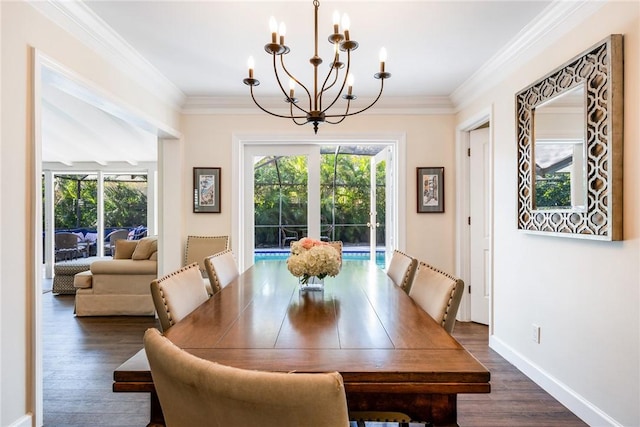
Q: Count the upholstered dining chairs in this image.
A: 7